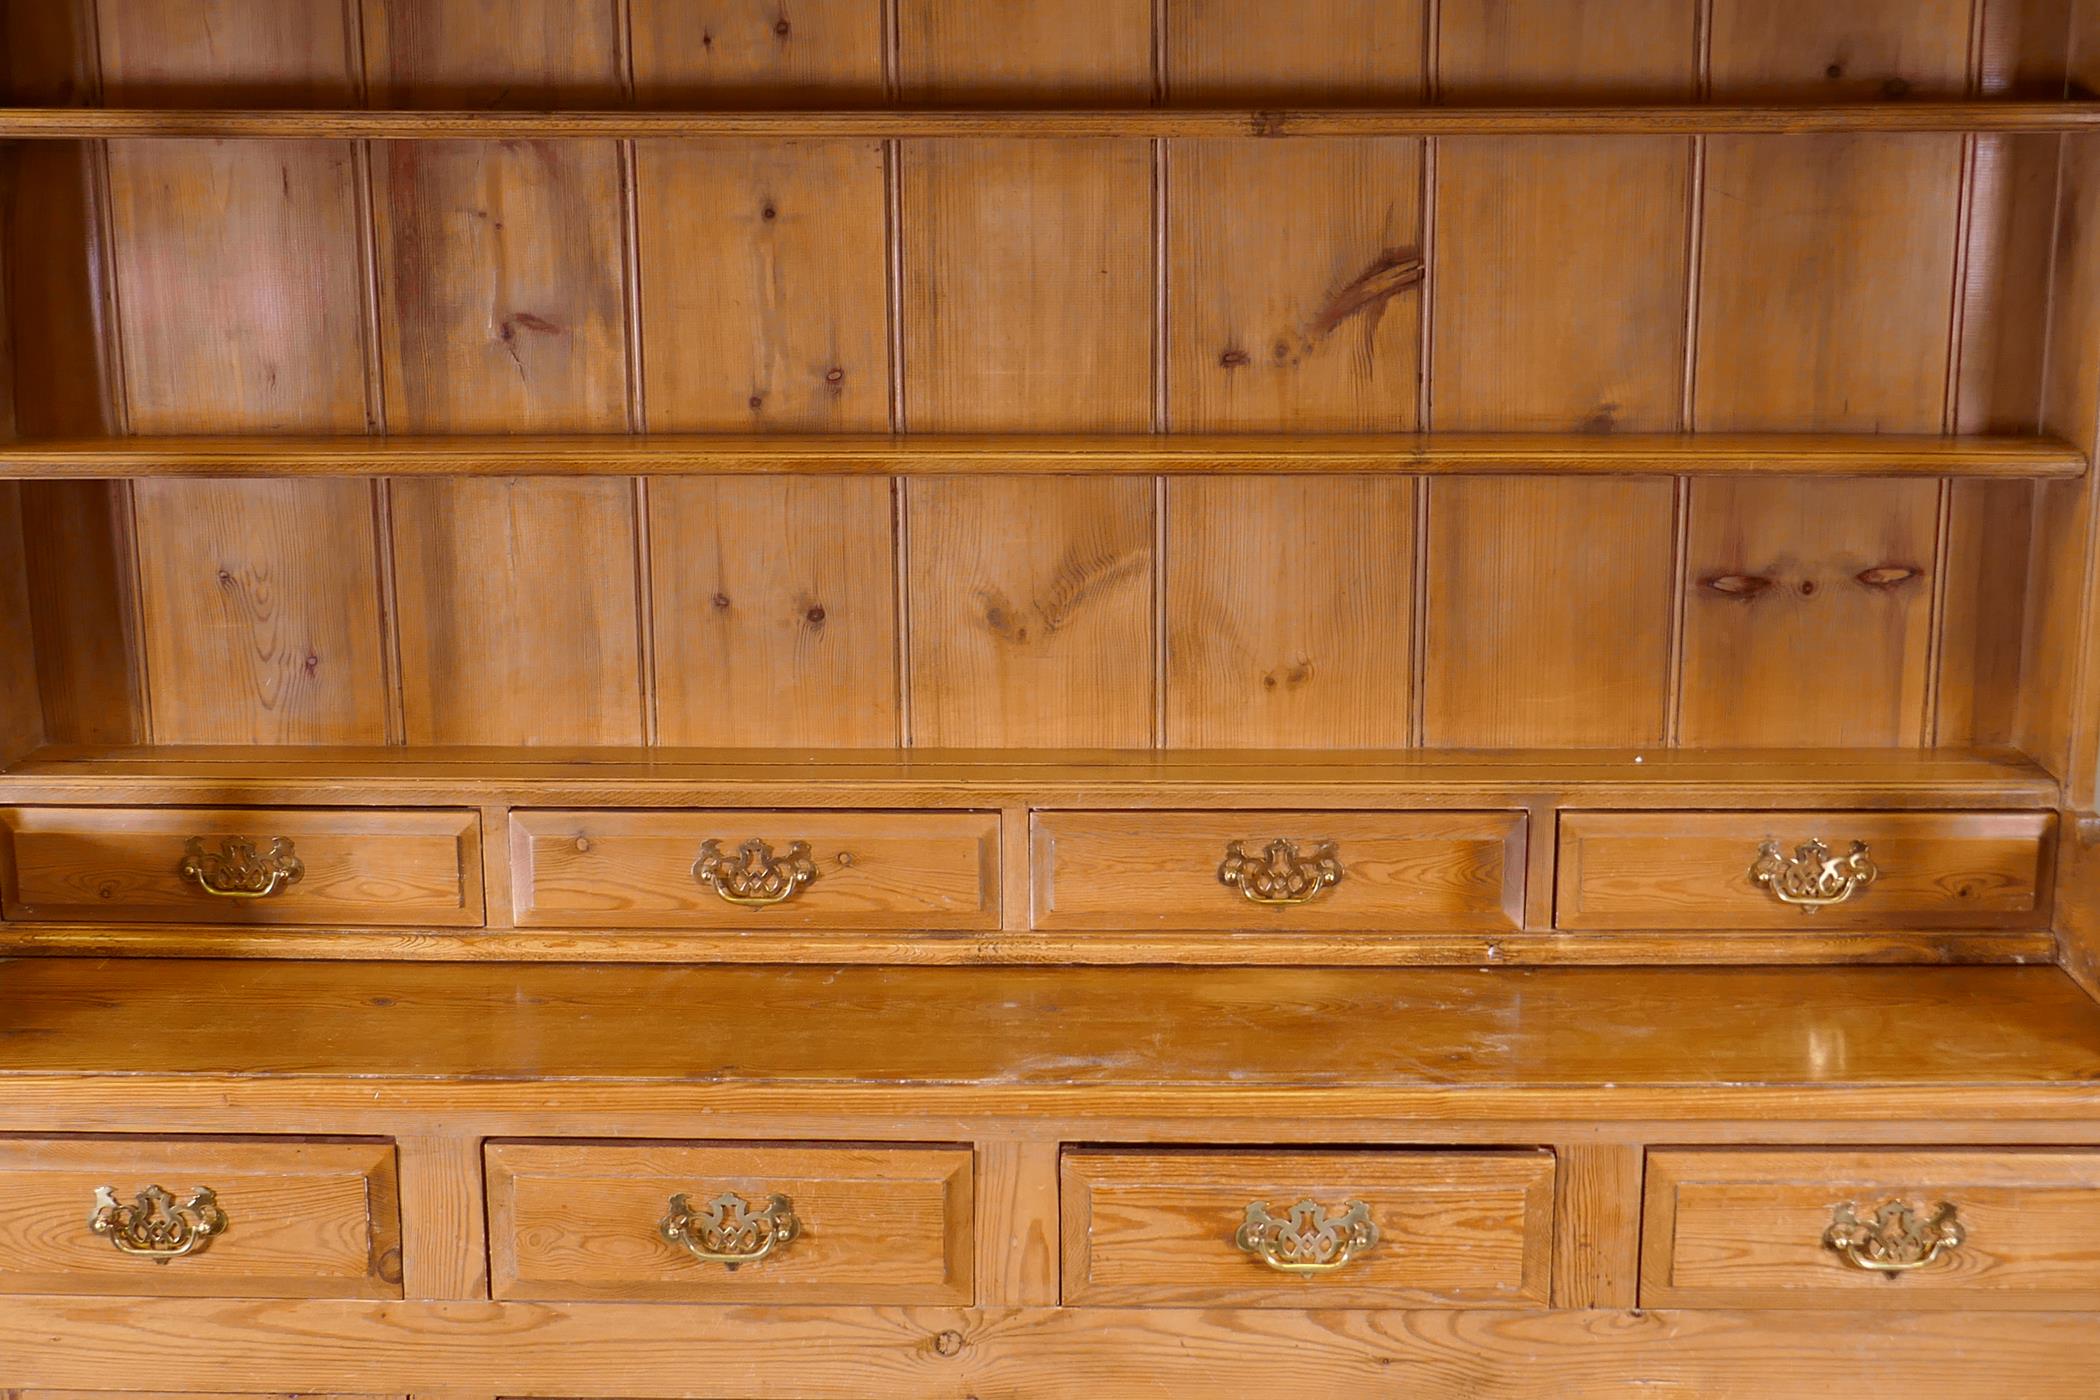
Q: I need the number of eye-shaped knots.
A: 2